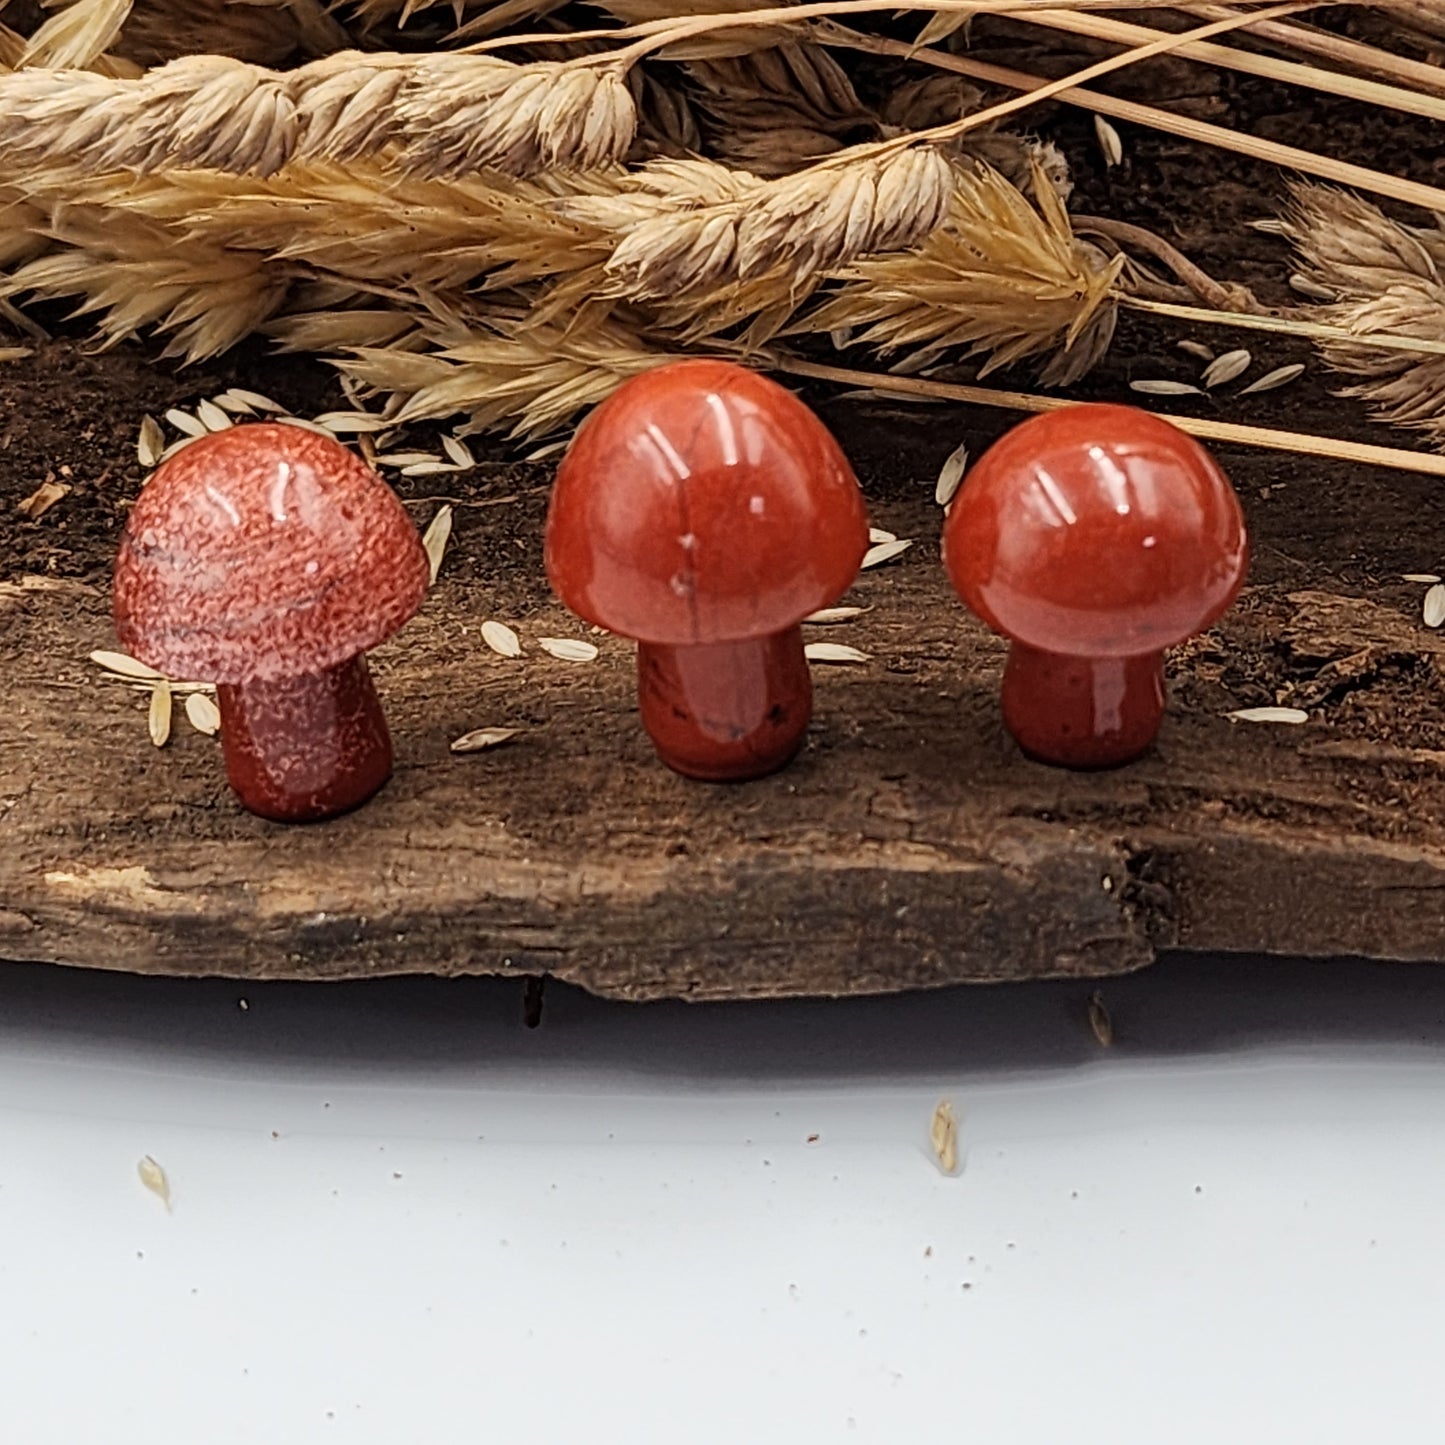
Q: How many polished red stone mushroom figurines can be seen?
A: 3